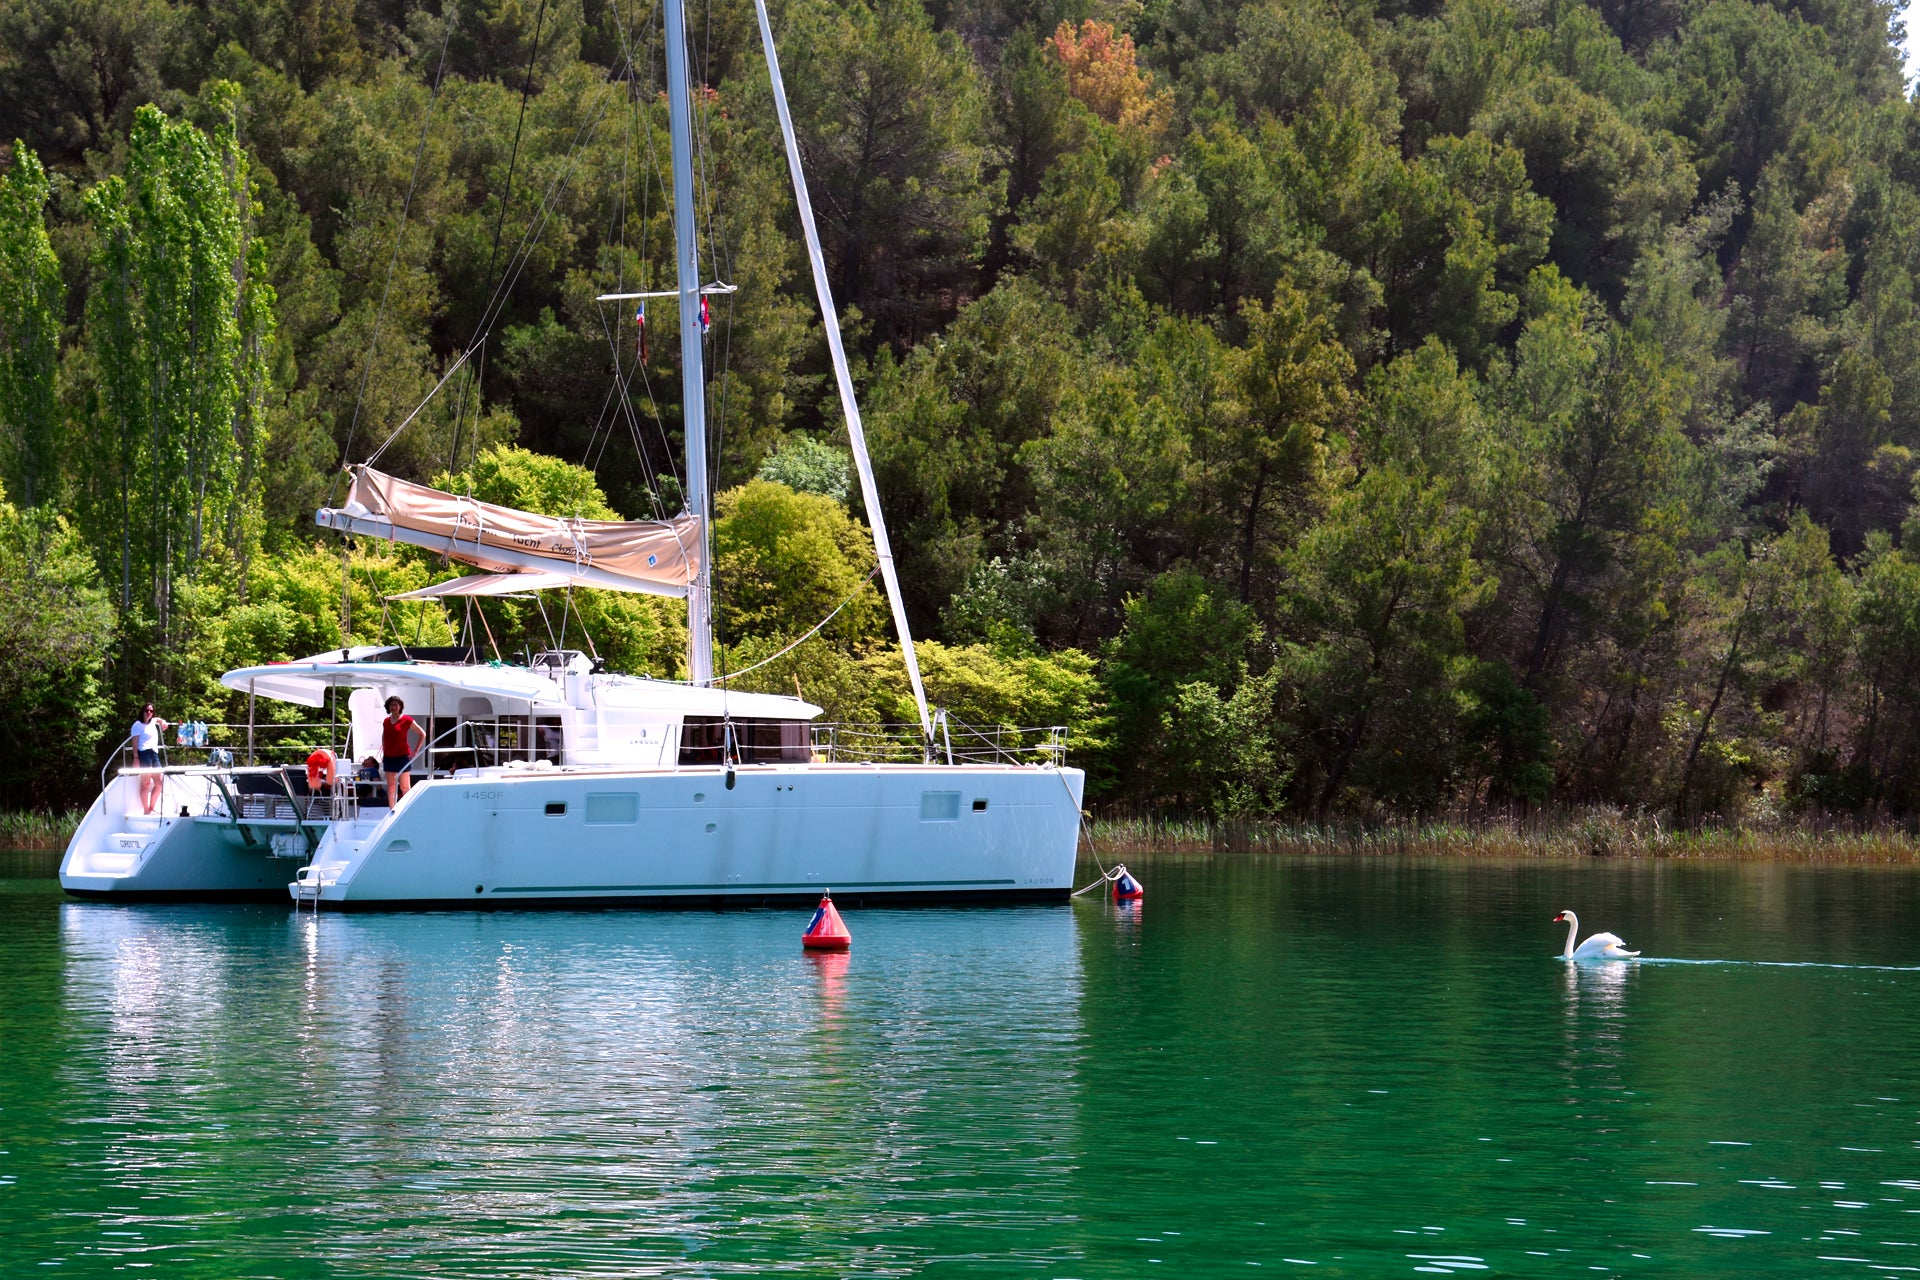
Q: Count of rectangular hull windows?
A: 4